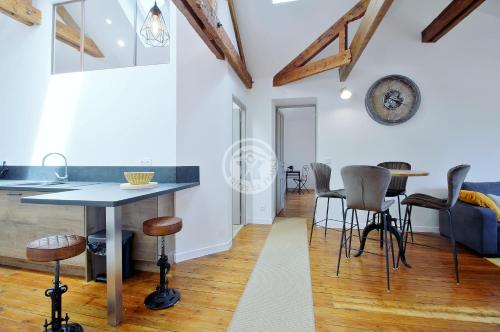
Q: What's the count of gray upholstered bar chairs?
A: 4